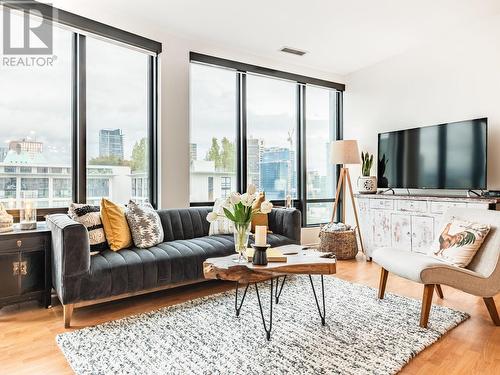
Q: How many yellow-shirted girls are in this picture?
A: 0